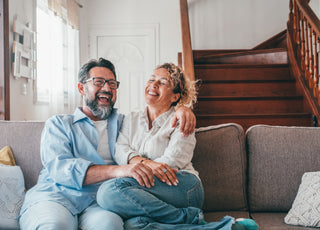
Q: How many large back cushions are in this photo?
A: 3